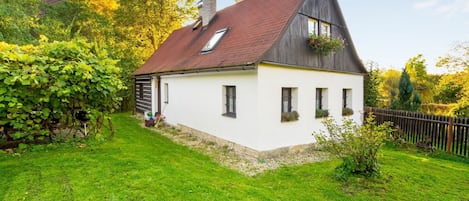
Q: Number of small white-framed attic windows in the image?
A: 2